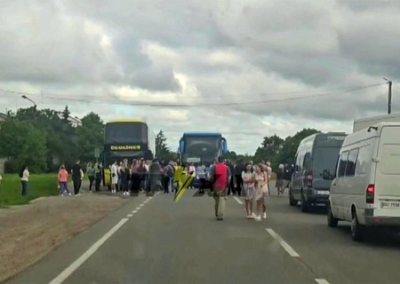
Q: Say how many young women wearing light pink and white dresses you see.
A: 2